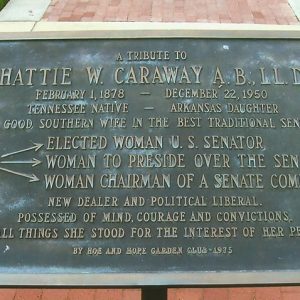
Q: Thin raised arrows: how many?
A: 3